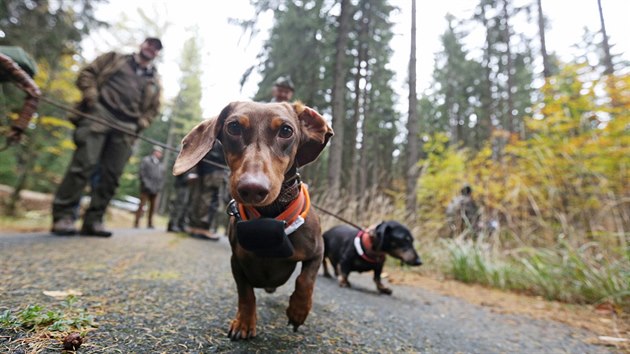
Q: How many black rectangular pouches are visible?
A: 1